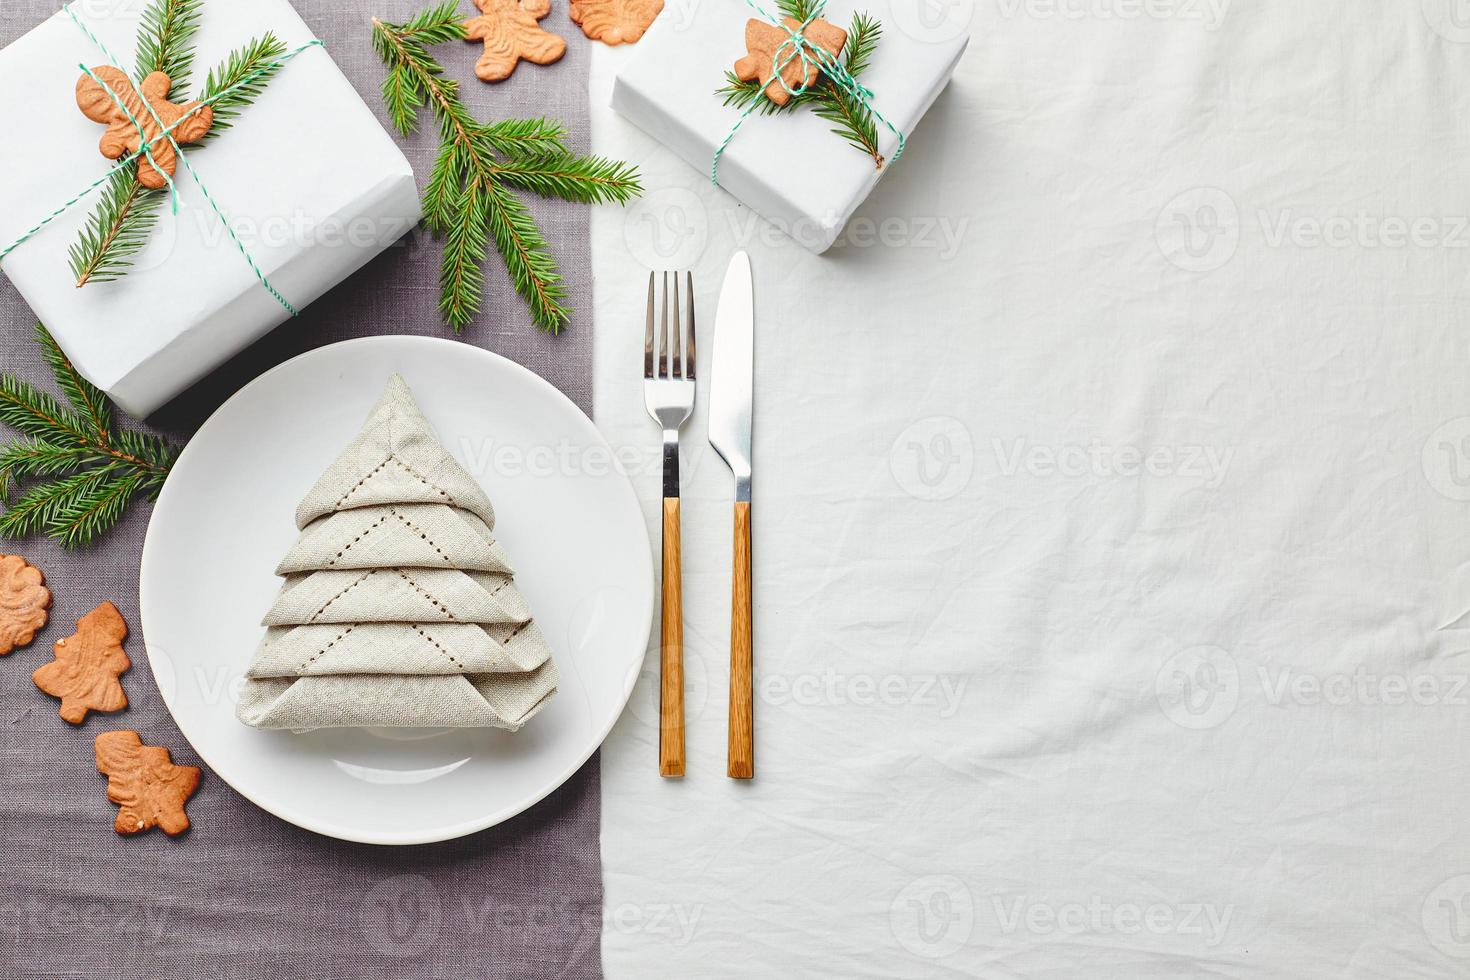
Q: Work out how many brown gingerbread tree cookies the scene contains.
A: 3